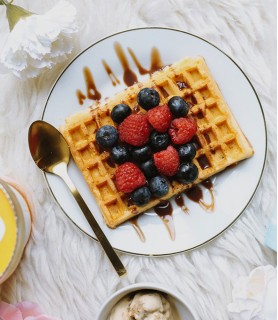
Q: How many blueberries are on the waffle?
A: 12